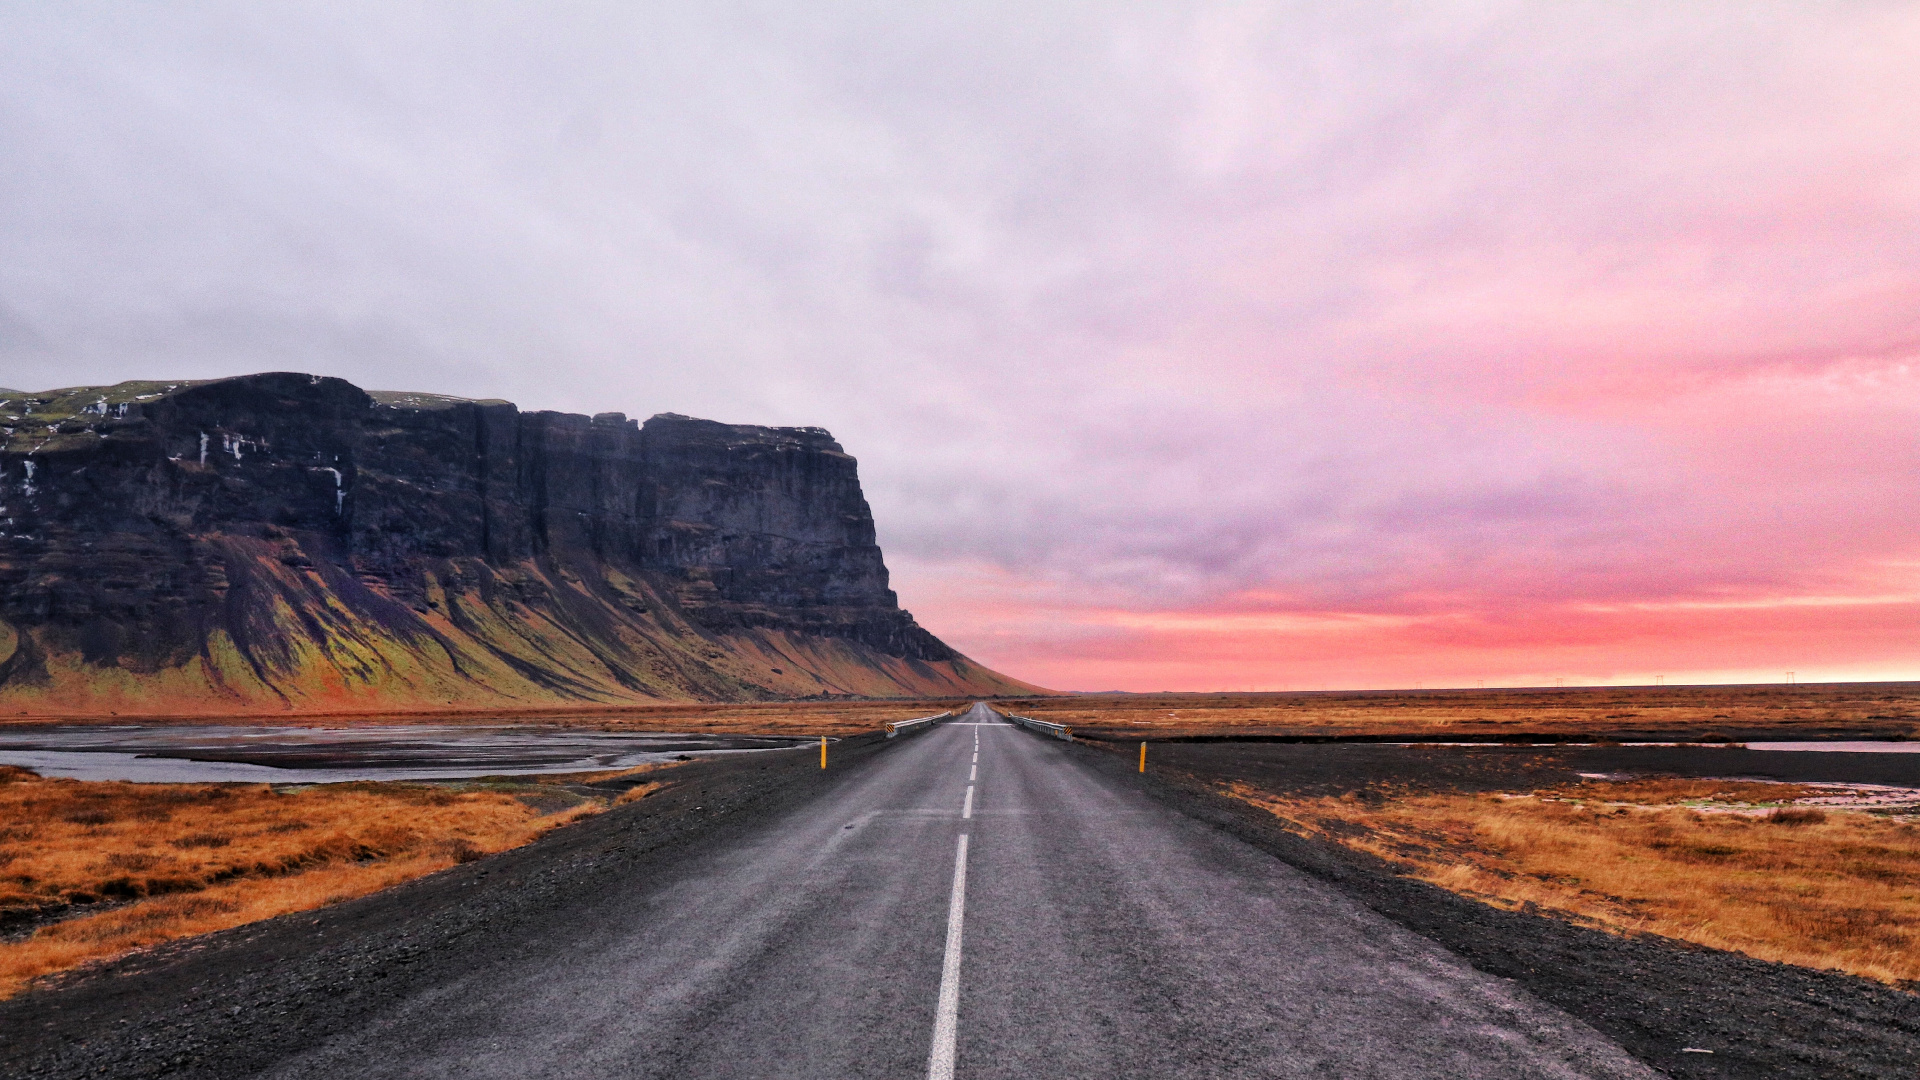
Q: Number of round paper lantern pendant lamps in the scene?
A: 0